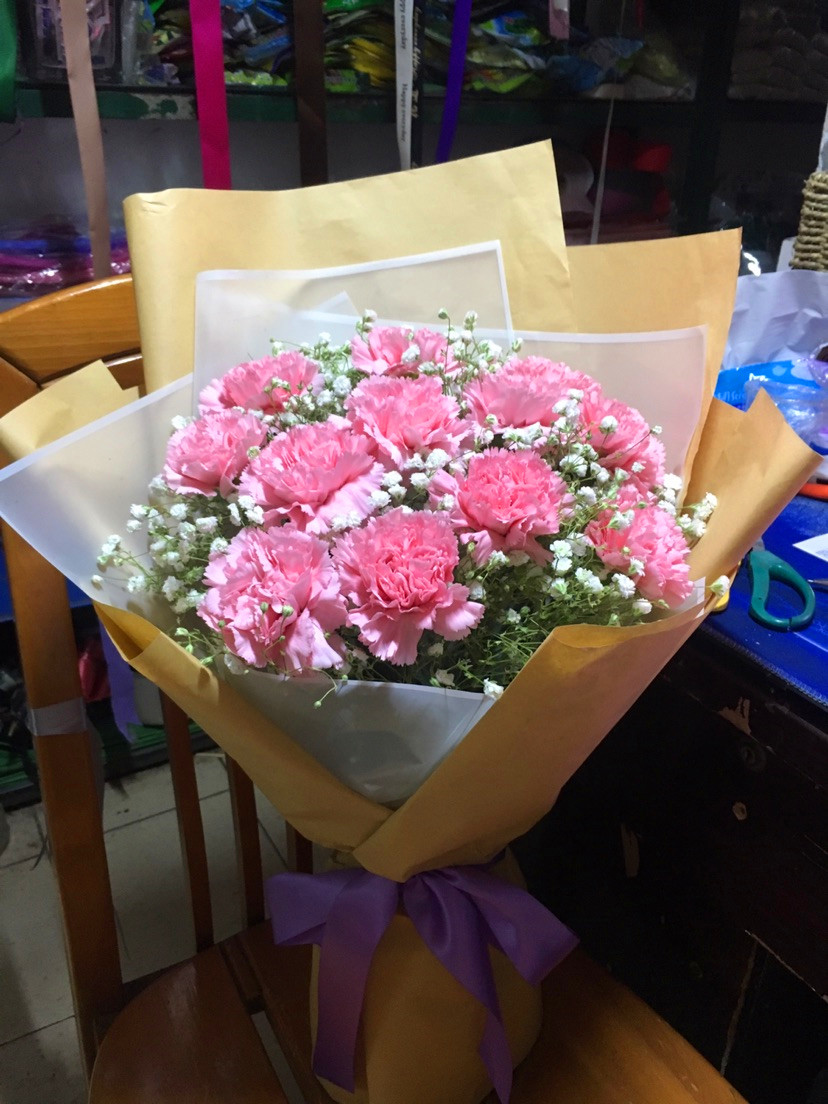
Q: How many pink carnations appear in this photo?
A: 11